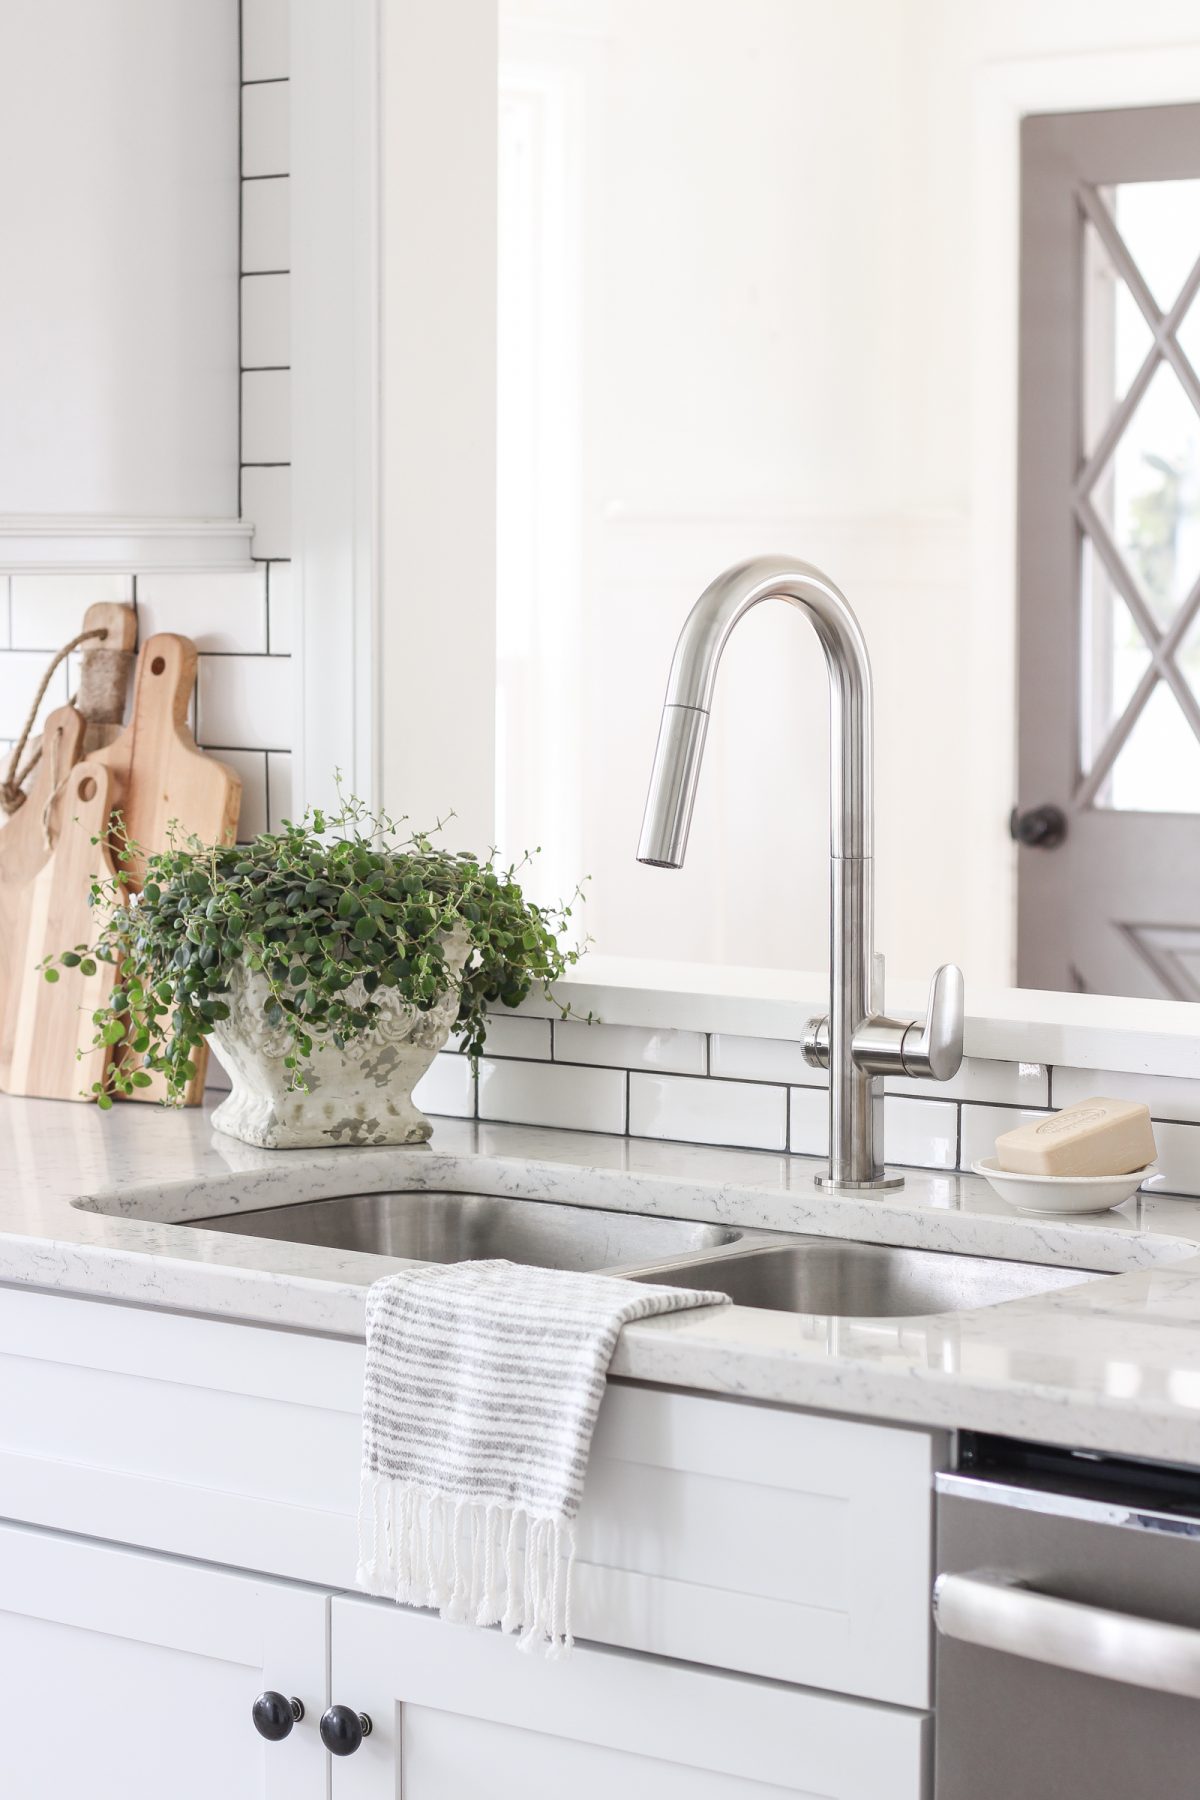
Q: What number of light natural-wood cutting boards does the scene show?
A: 4